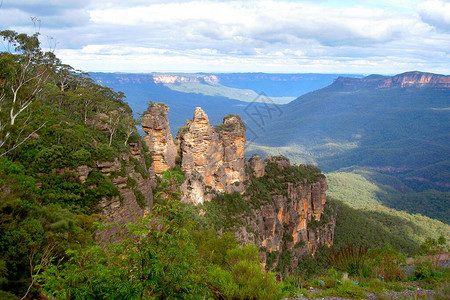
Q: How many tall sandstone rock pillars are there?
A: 3